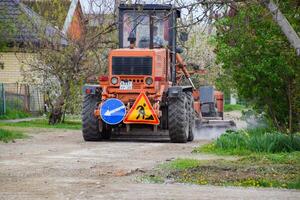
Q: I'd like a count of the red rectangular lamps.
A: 2